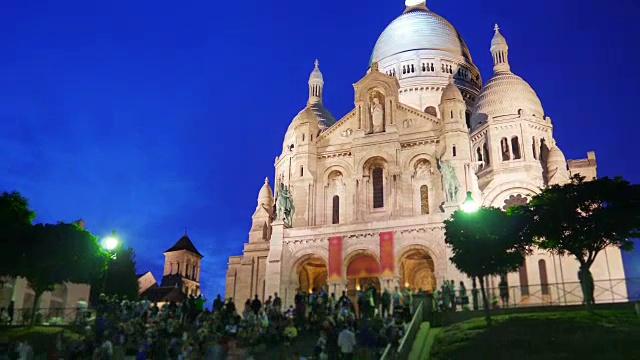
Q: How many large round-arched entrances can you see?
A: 3